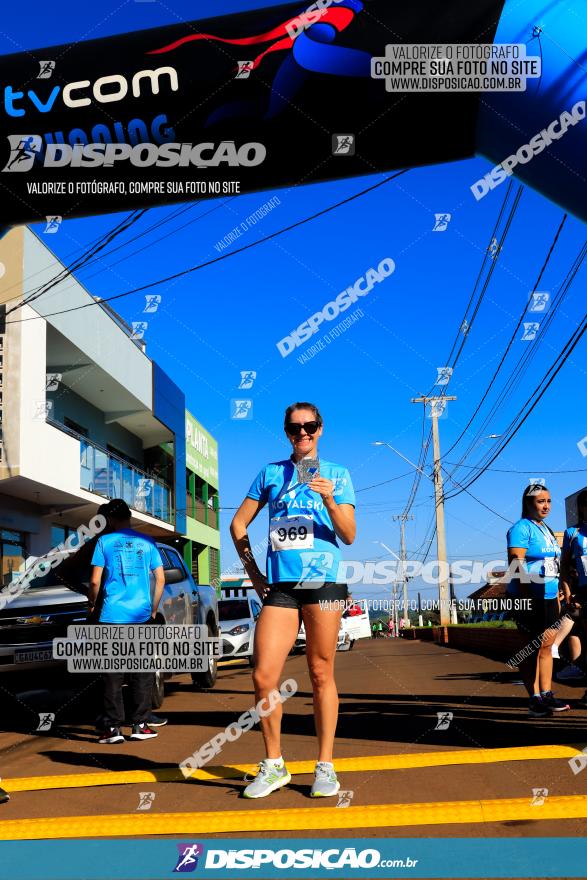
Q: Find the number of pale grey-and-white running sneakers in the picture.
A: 2